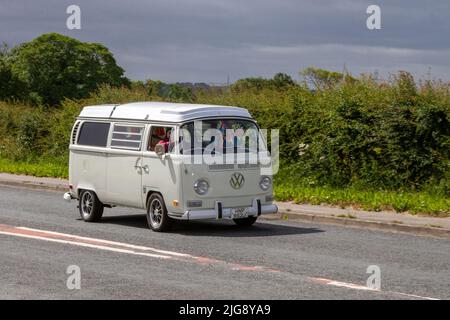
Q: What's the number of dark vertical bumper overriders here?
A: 2